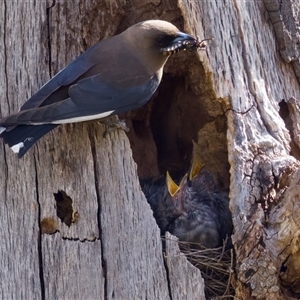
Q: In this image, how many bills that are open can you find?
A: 2